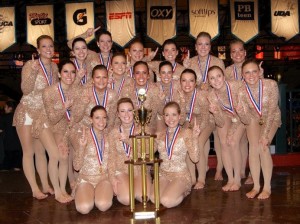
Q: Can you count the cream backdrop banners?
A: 8